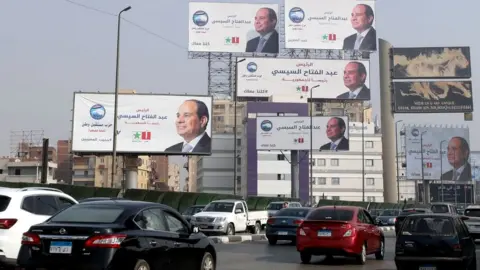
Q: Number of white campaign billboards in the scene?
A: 6